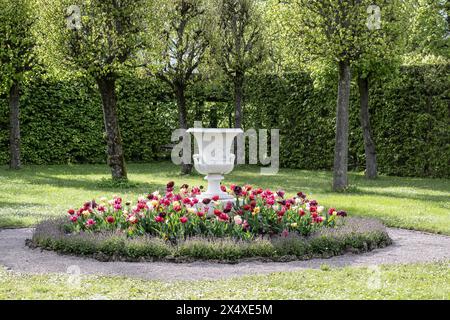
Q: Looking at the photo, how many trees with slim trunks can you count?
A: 6